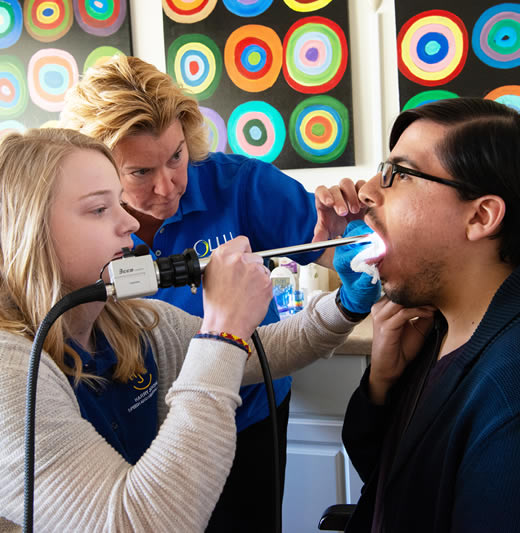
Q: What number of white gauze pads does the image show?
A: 1